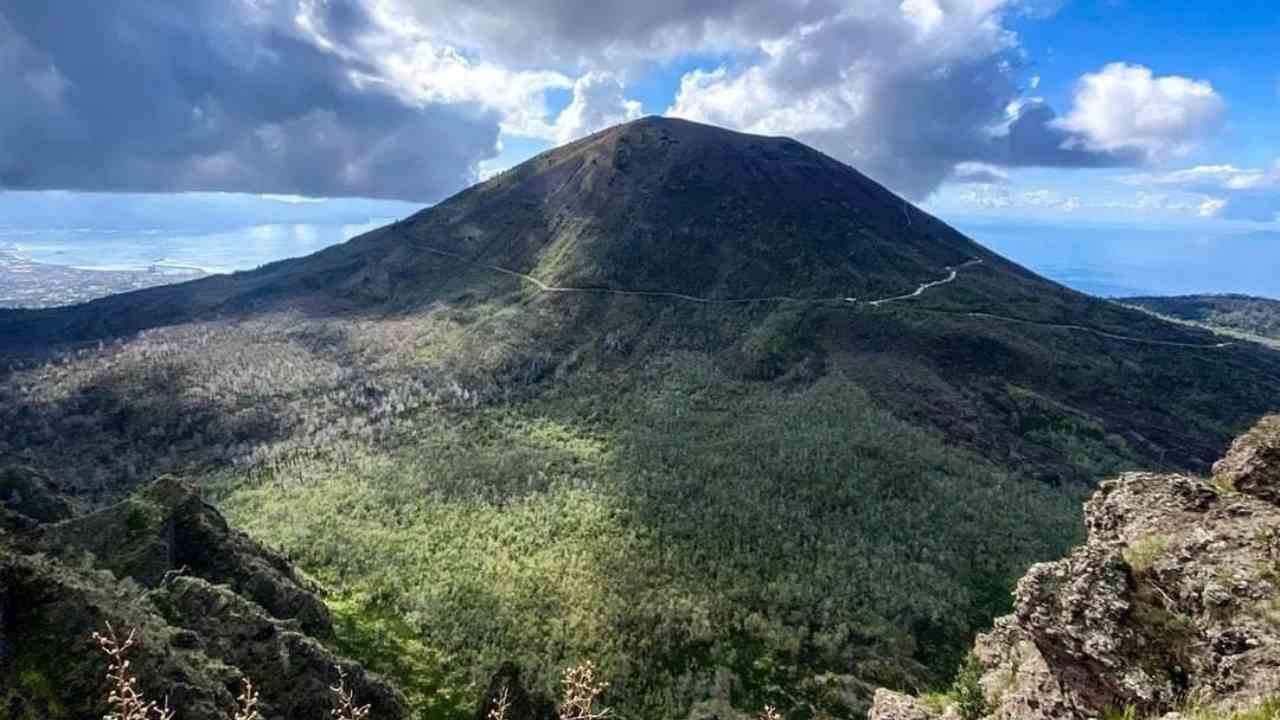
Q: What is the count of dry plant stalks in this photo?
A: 6